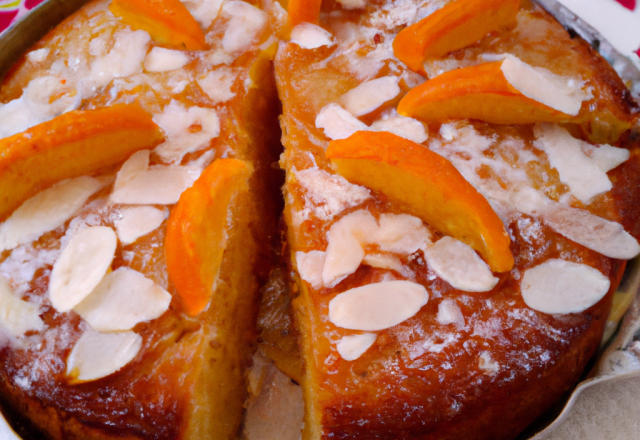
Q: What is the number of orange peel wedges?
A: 7